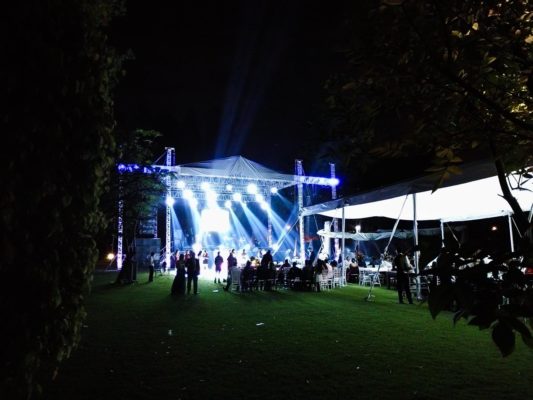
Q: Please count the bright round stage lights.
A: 13